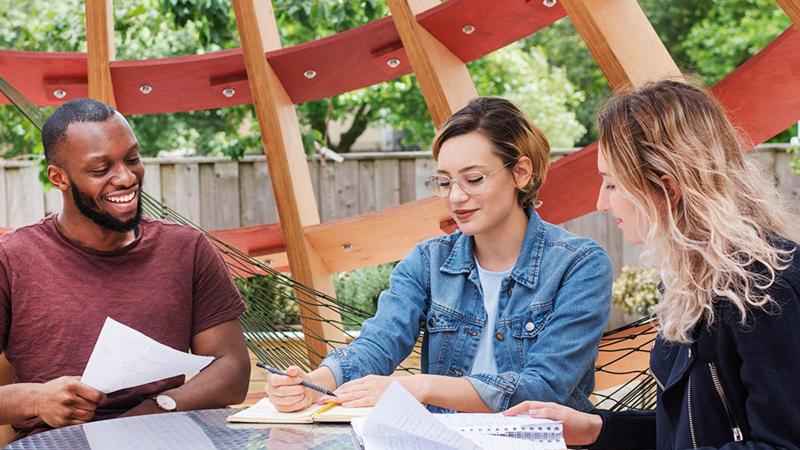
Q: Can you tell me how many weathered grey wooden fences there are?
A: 1